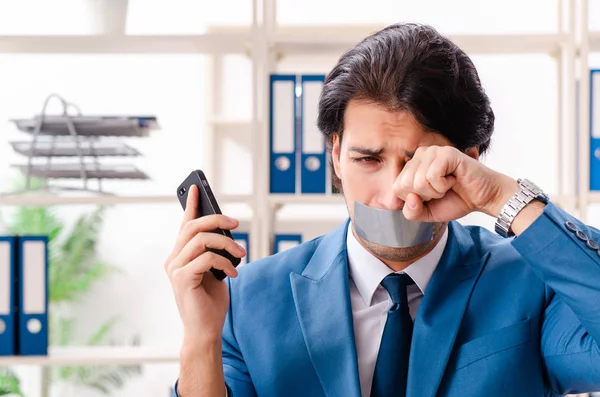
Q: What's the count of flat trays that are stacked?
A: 3